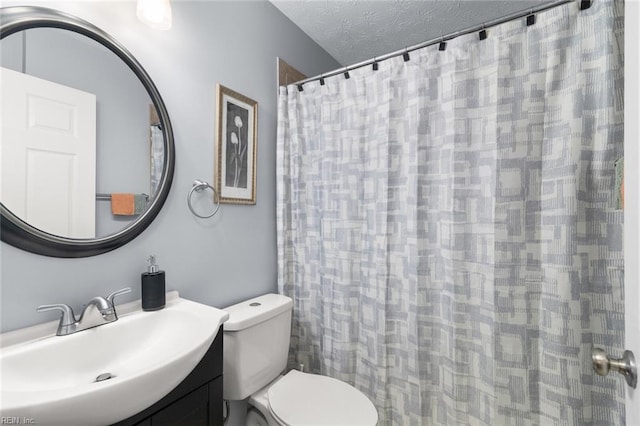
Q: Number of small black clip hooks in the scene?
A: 9